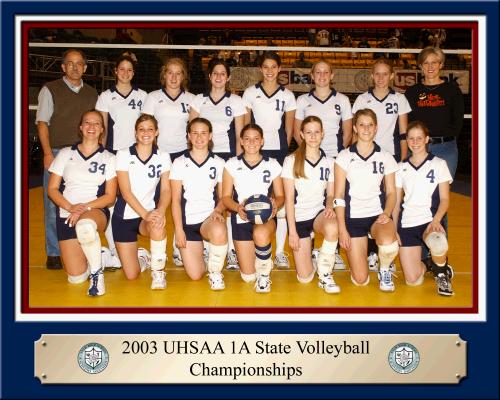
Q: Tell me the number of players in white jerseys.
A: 13